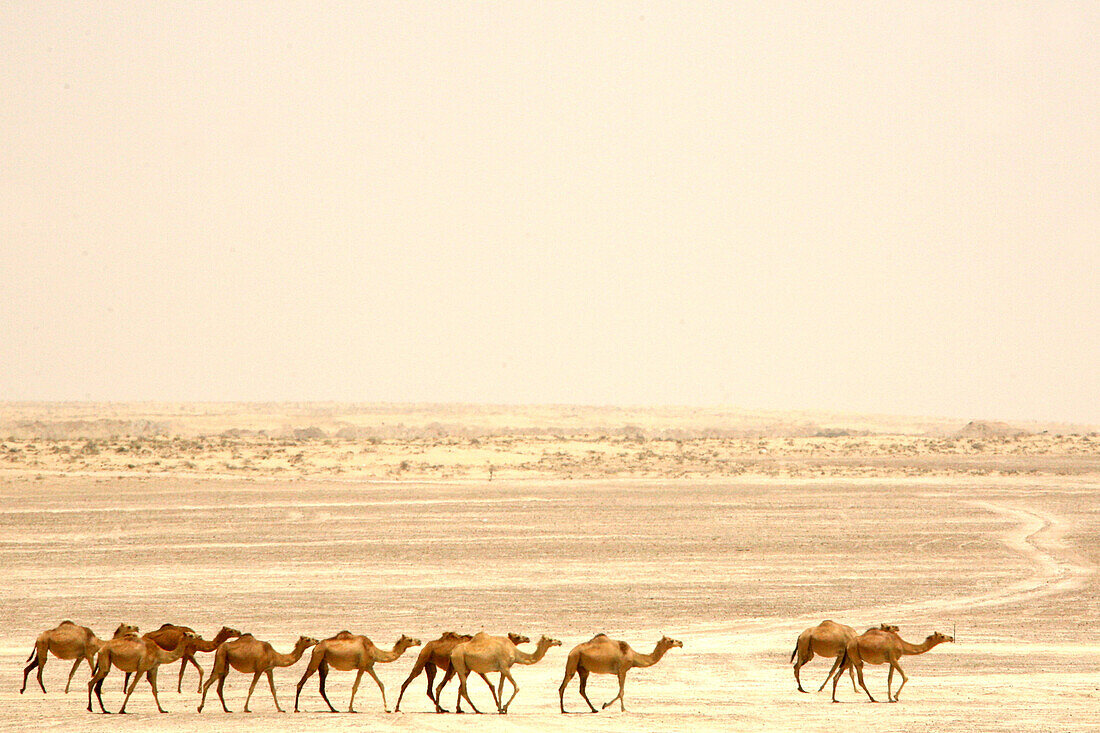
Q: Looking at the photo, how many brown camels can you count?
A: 10